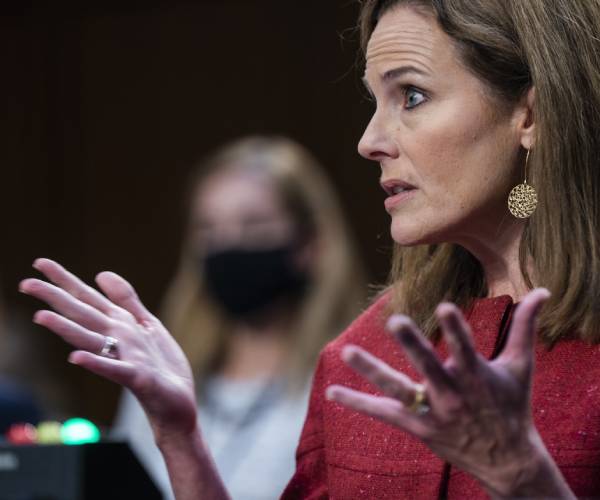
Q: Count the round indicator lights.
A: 3